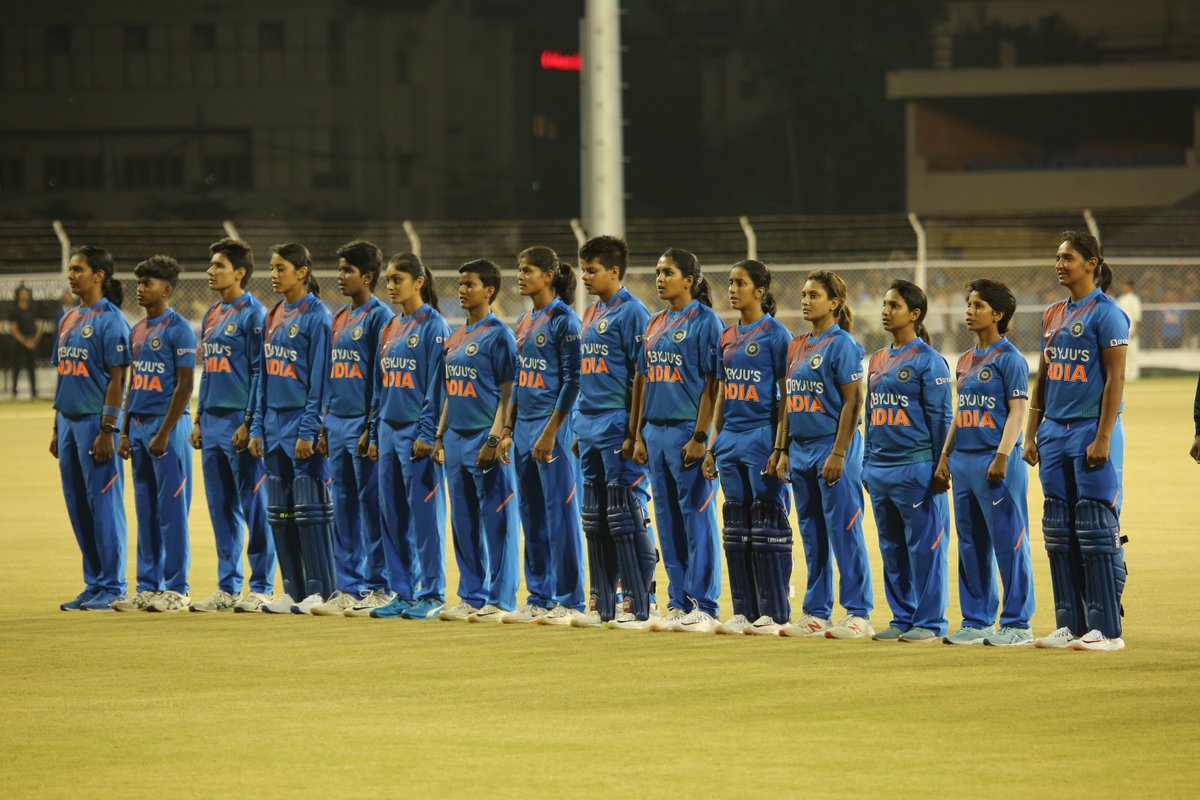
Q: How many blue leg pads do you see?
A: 8